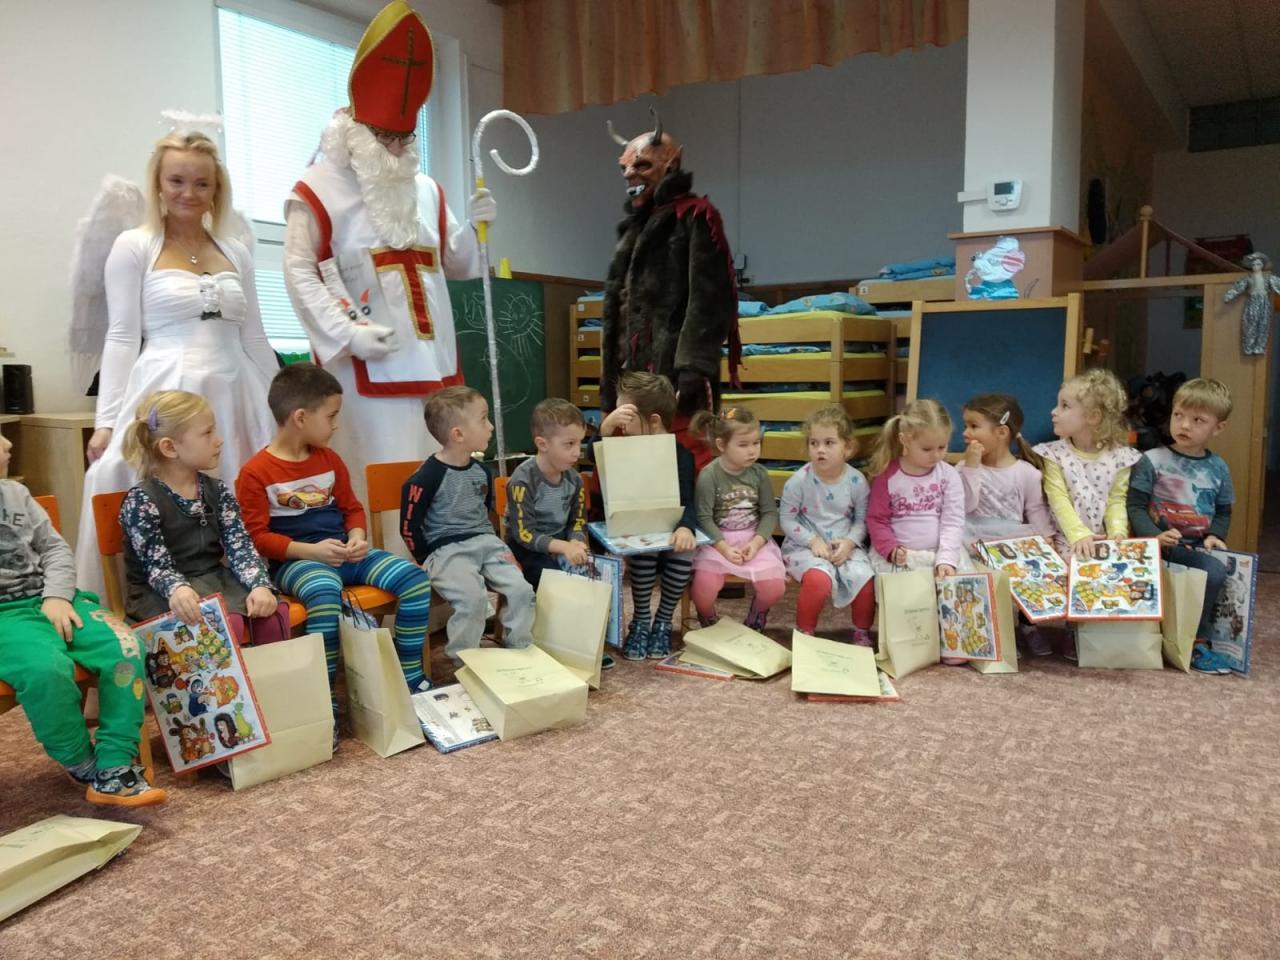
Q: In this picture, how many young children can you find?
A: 12